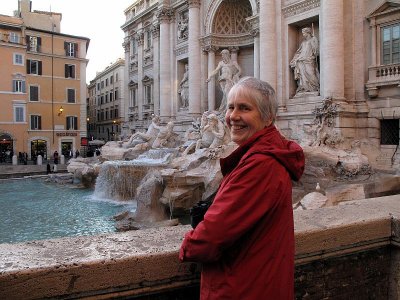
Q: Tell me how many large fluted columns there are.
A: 4